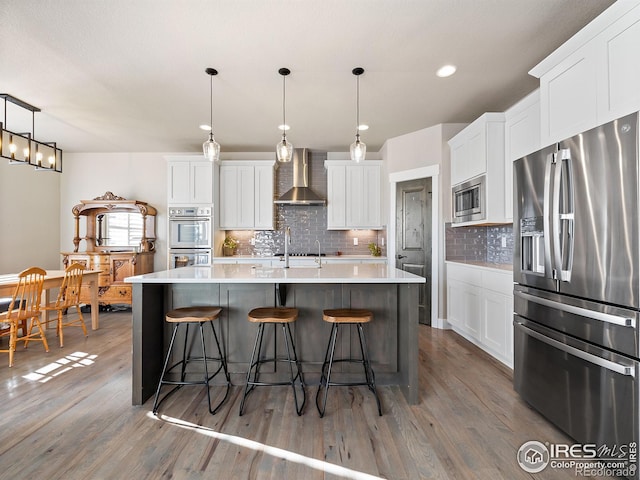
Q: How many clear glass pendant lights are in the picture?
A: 3